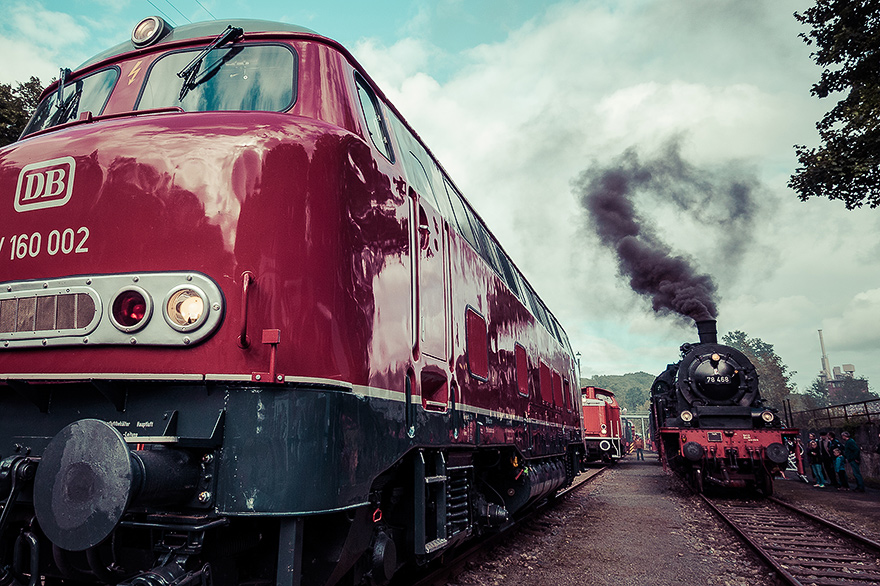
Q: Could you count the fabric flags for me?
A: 0